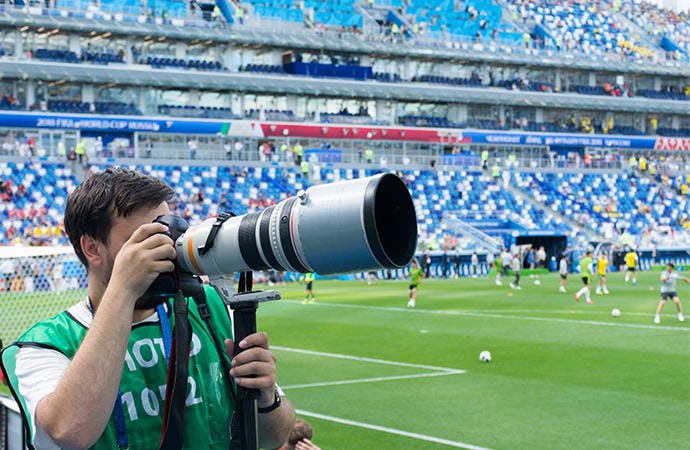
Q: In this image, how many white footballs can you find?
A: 3